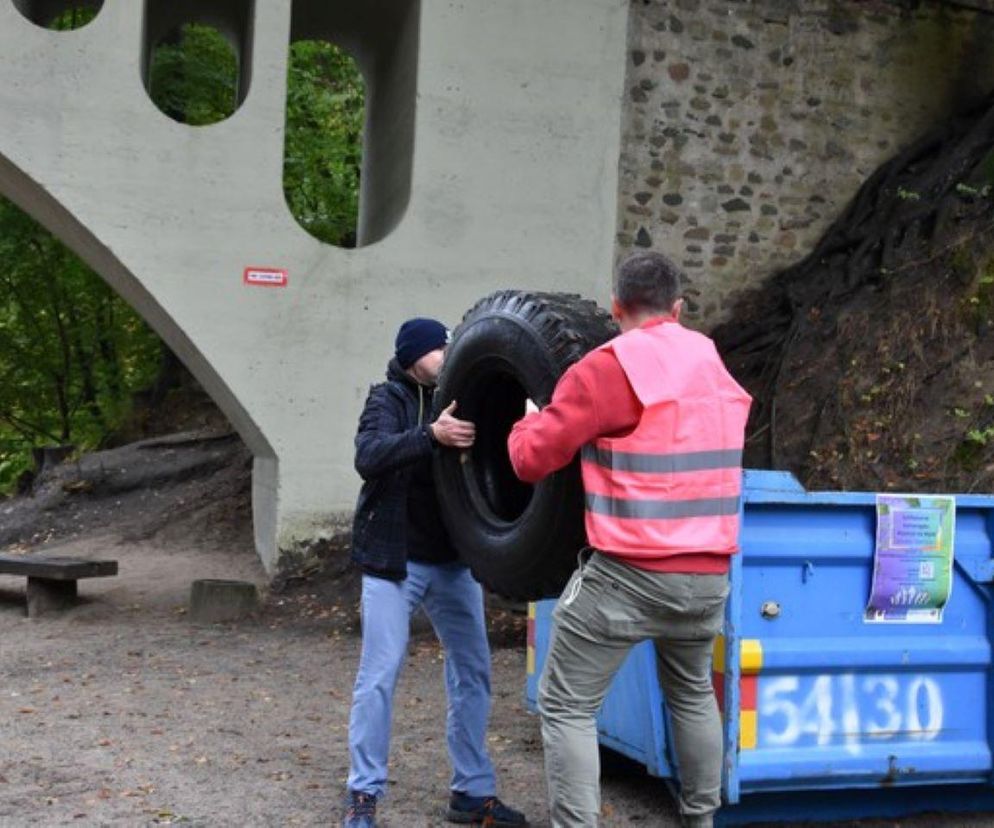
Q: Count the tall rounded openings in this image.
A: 3